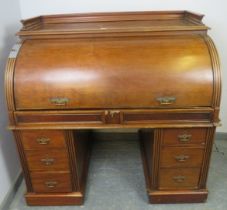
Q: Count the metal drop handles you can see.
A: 8